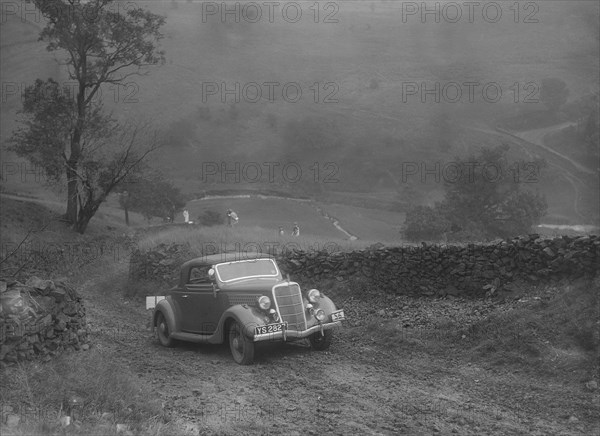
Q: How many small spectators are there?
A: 4